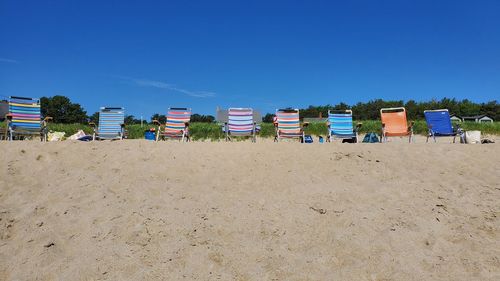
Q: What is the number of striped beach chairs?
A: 6